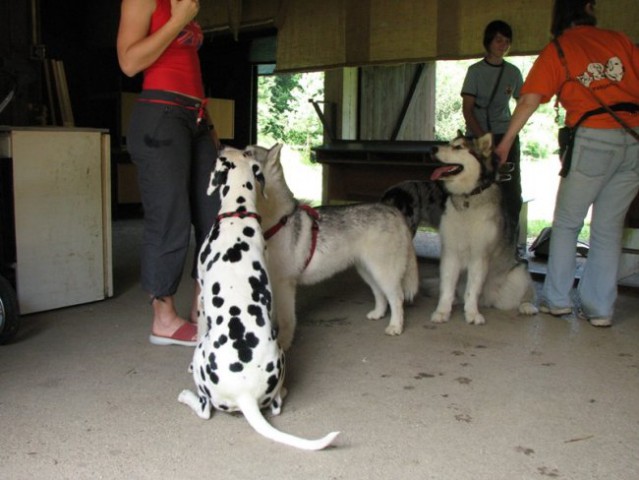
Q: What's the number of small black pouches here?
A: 1